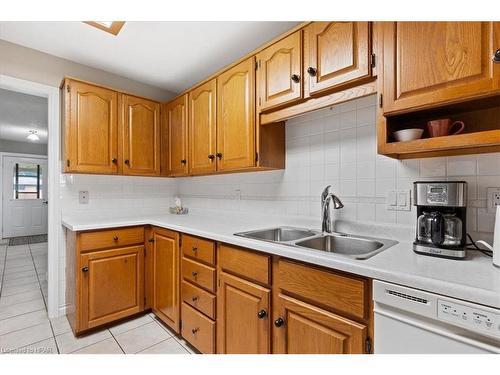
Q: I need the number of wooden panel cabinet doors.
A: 12